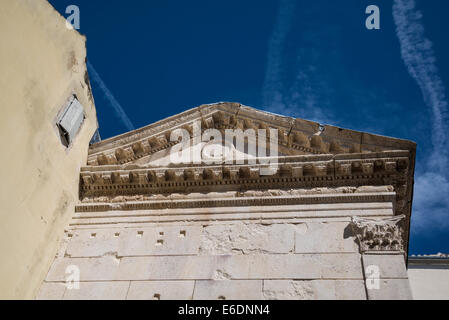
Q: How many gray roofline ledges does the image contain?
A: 1